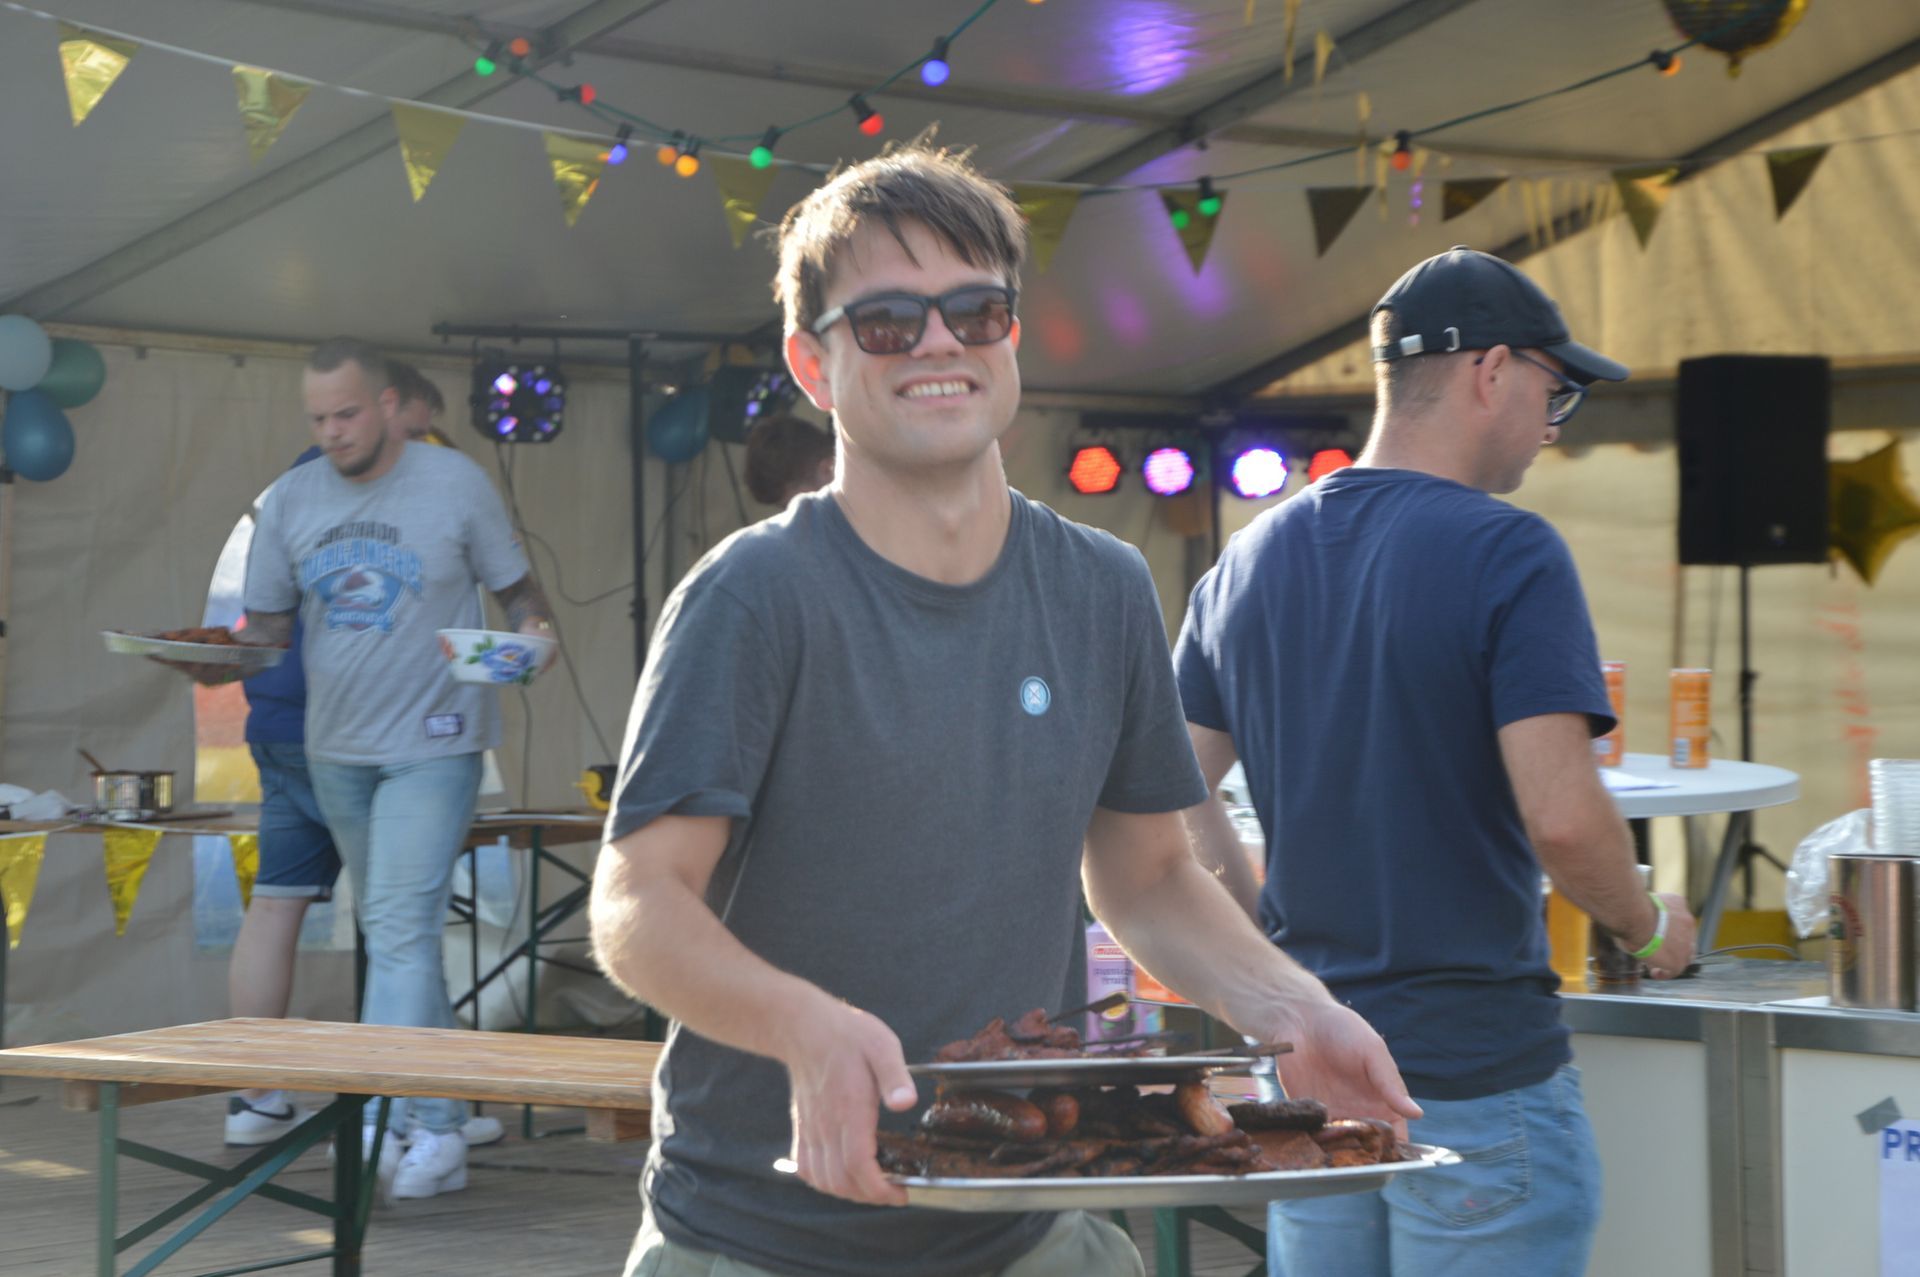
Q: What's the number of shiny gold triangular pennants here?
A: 14